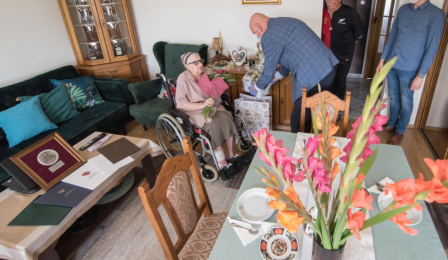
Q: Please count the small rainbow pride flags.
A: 0